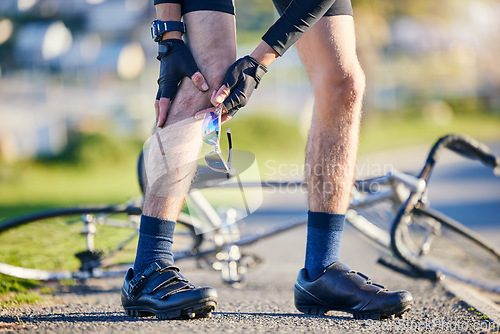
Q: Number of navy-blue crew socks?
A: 2